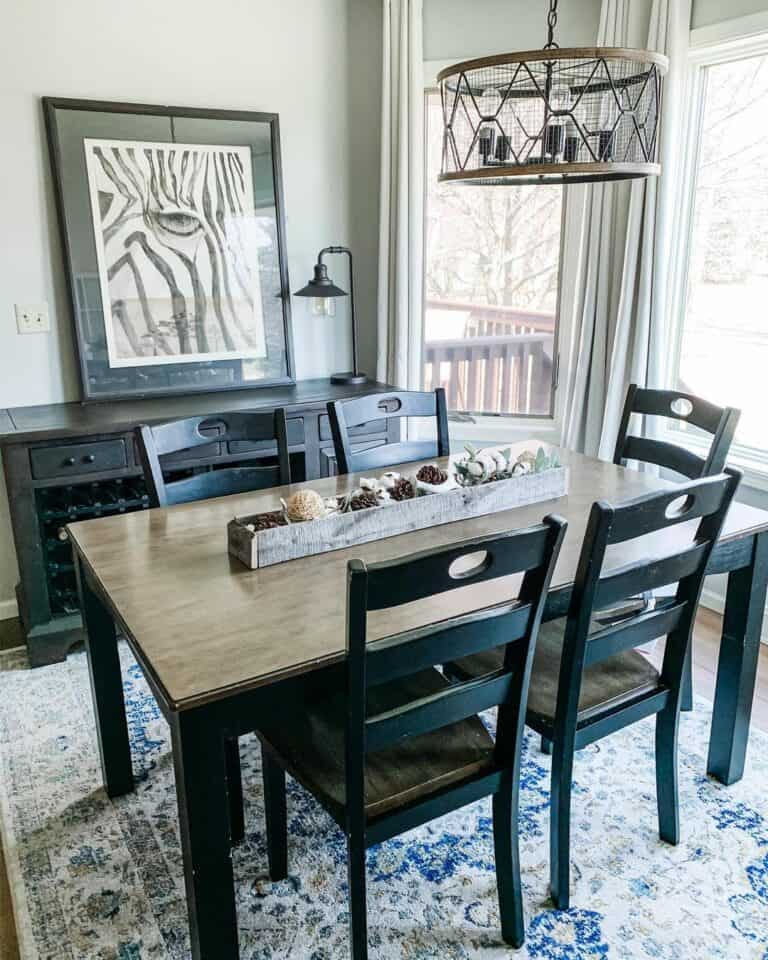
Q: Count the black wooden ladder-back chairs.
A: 5